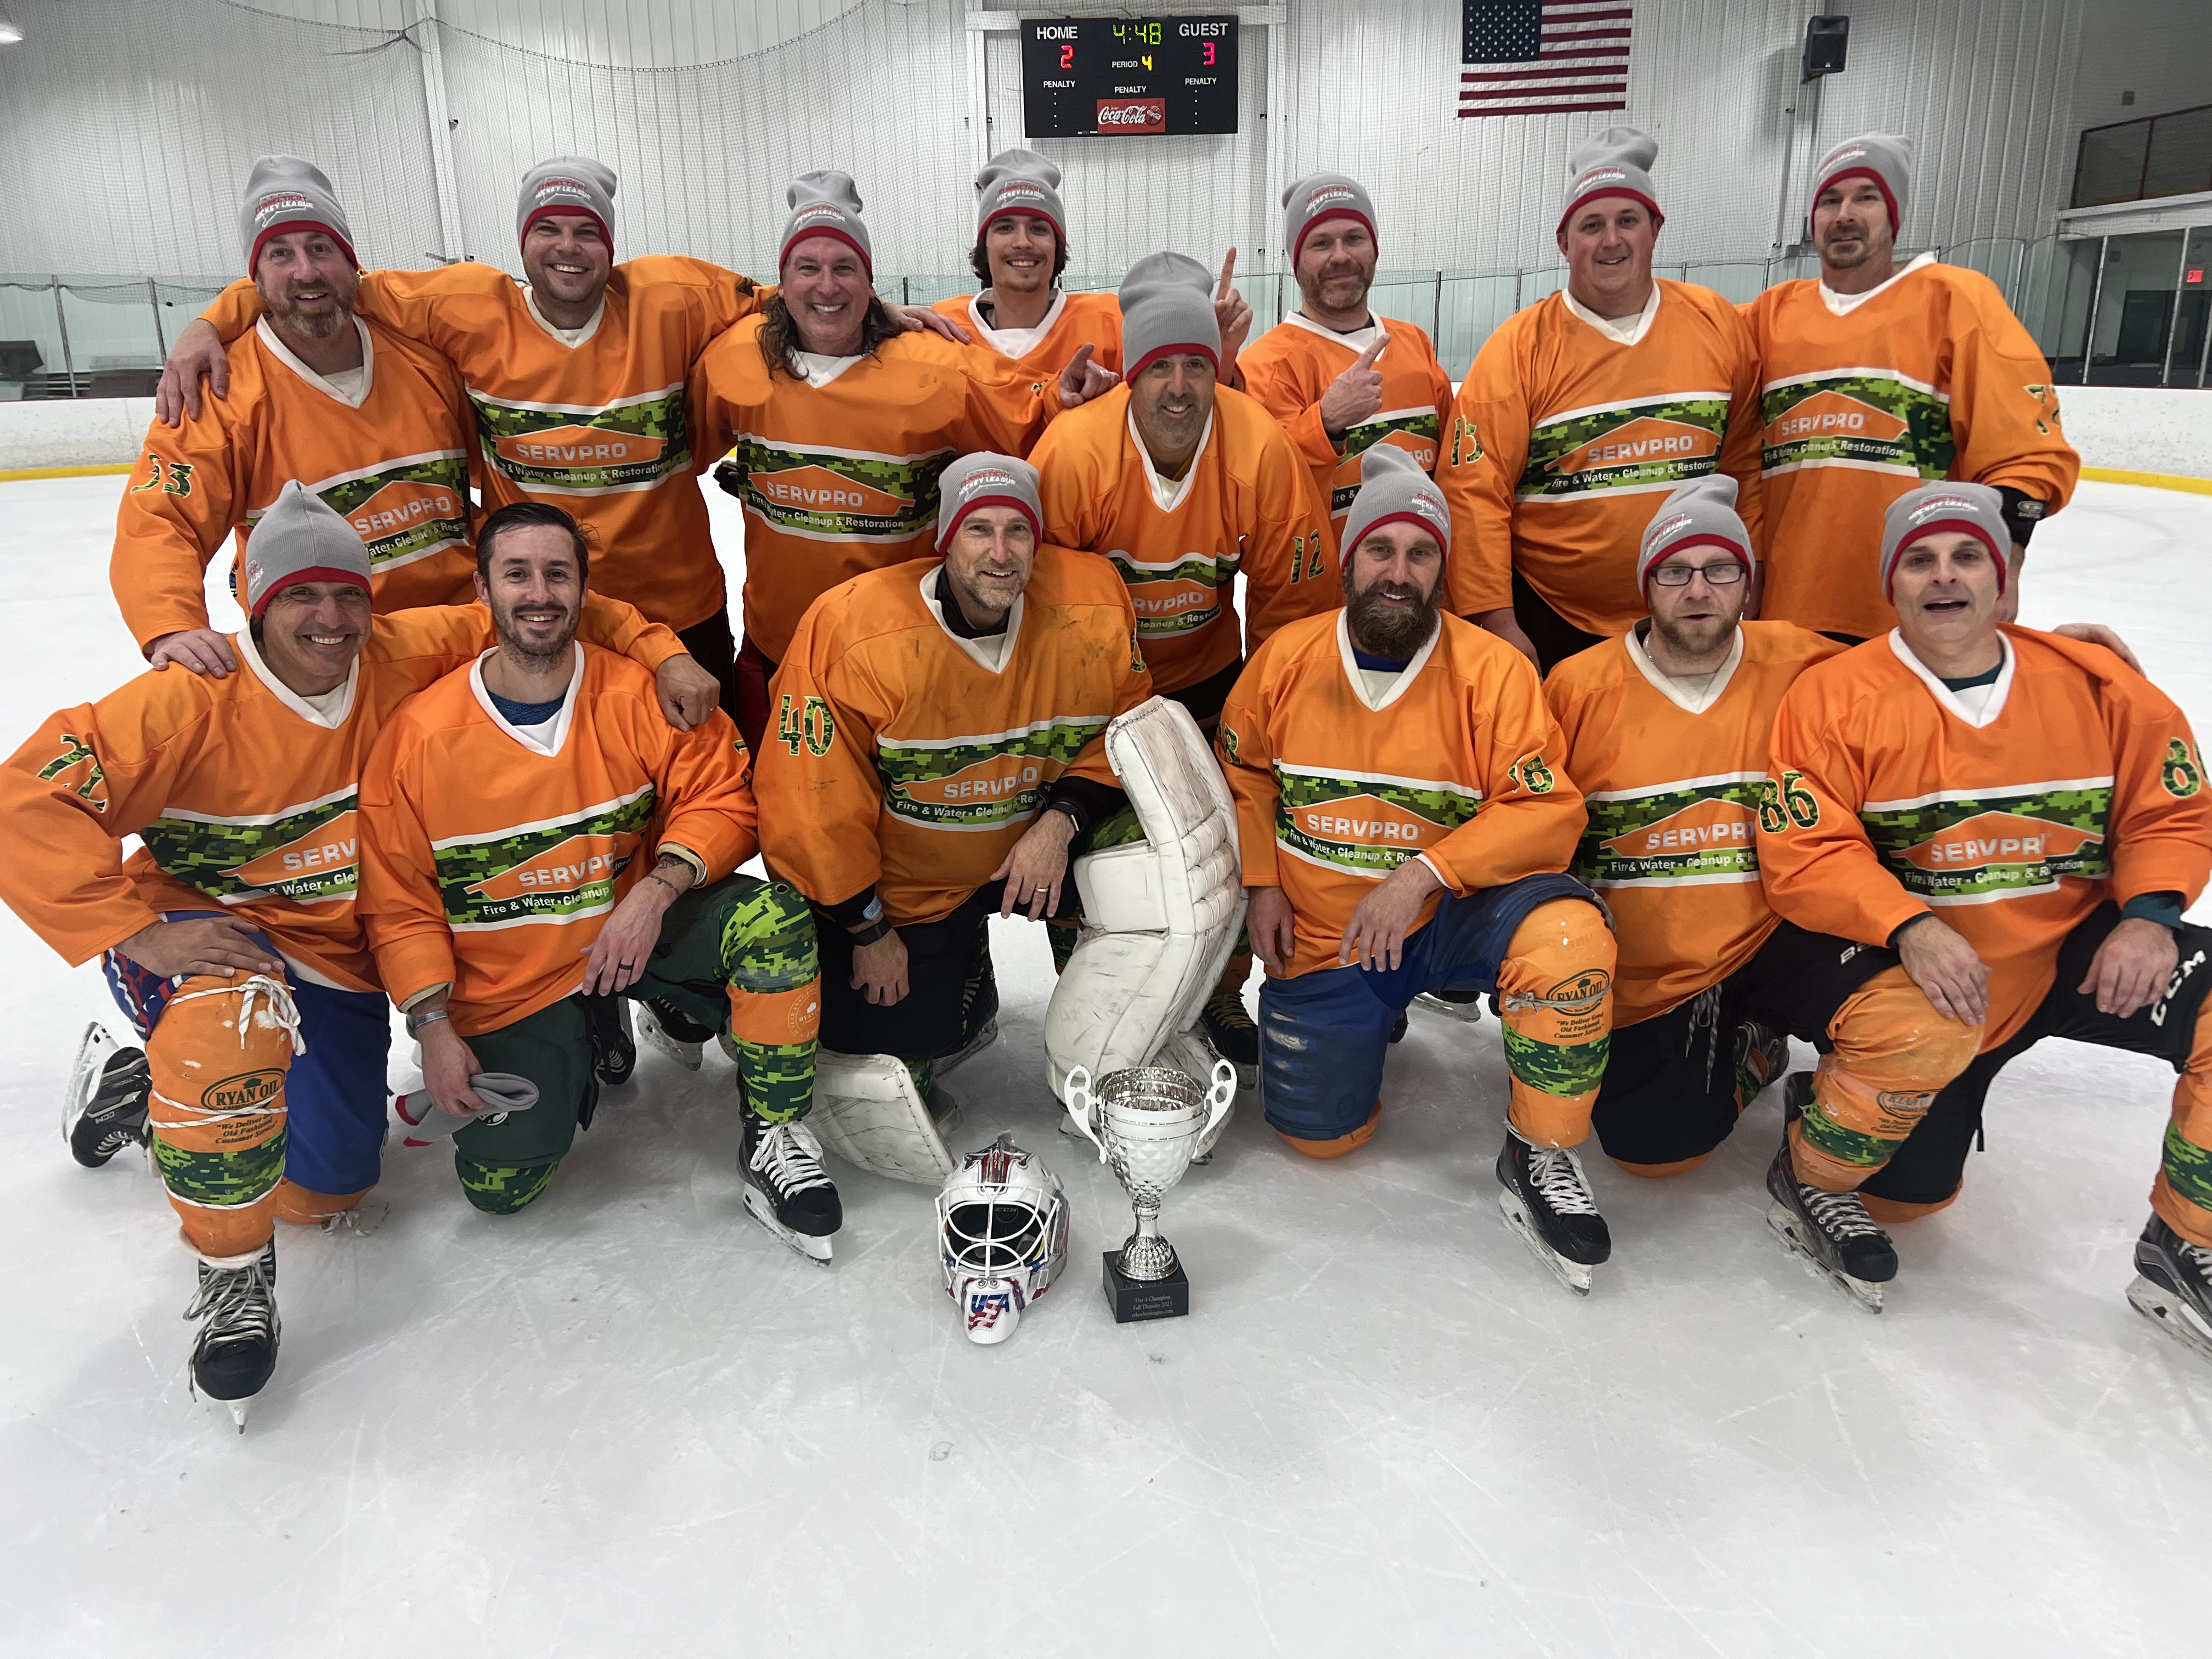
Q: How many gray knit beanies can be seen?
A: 14